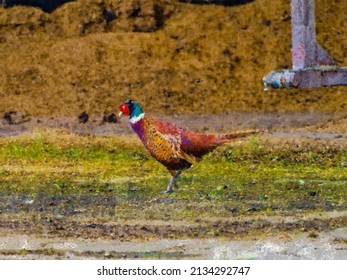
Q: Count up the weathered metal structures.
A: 1